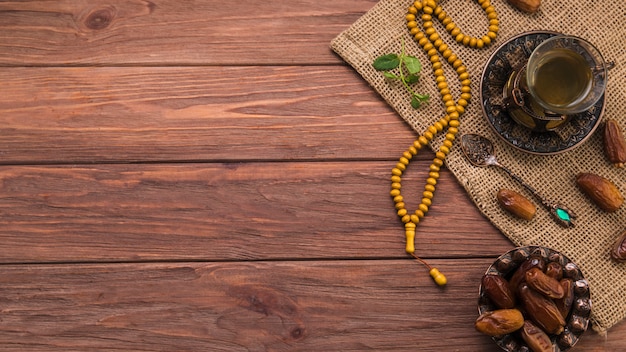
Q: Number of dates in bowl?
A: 8